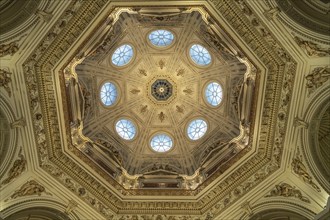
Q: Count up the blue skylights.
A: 8